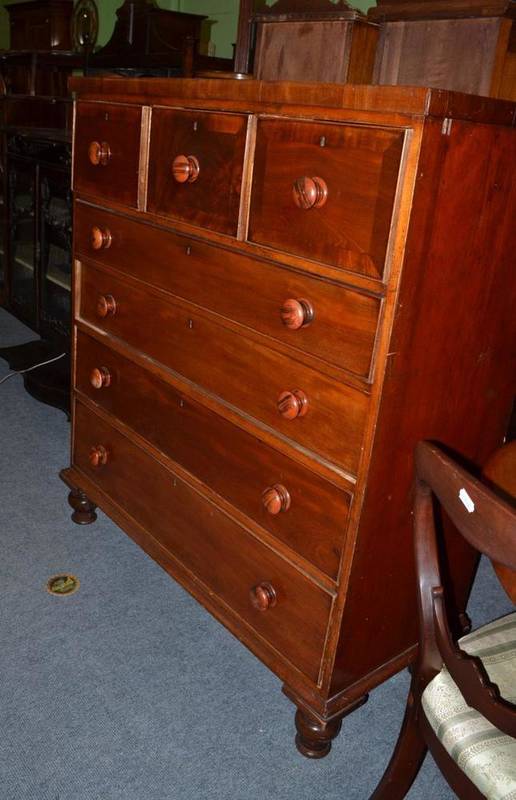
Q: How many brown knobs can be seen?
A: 11